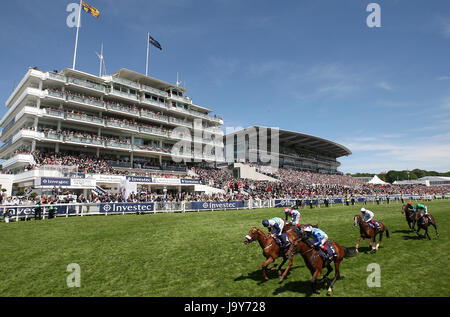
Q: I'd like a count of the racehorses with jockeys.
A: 6